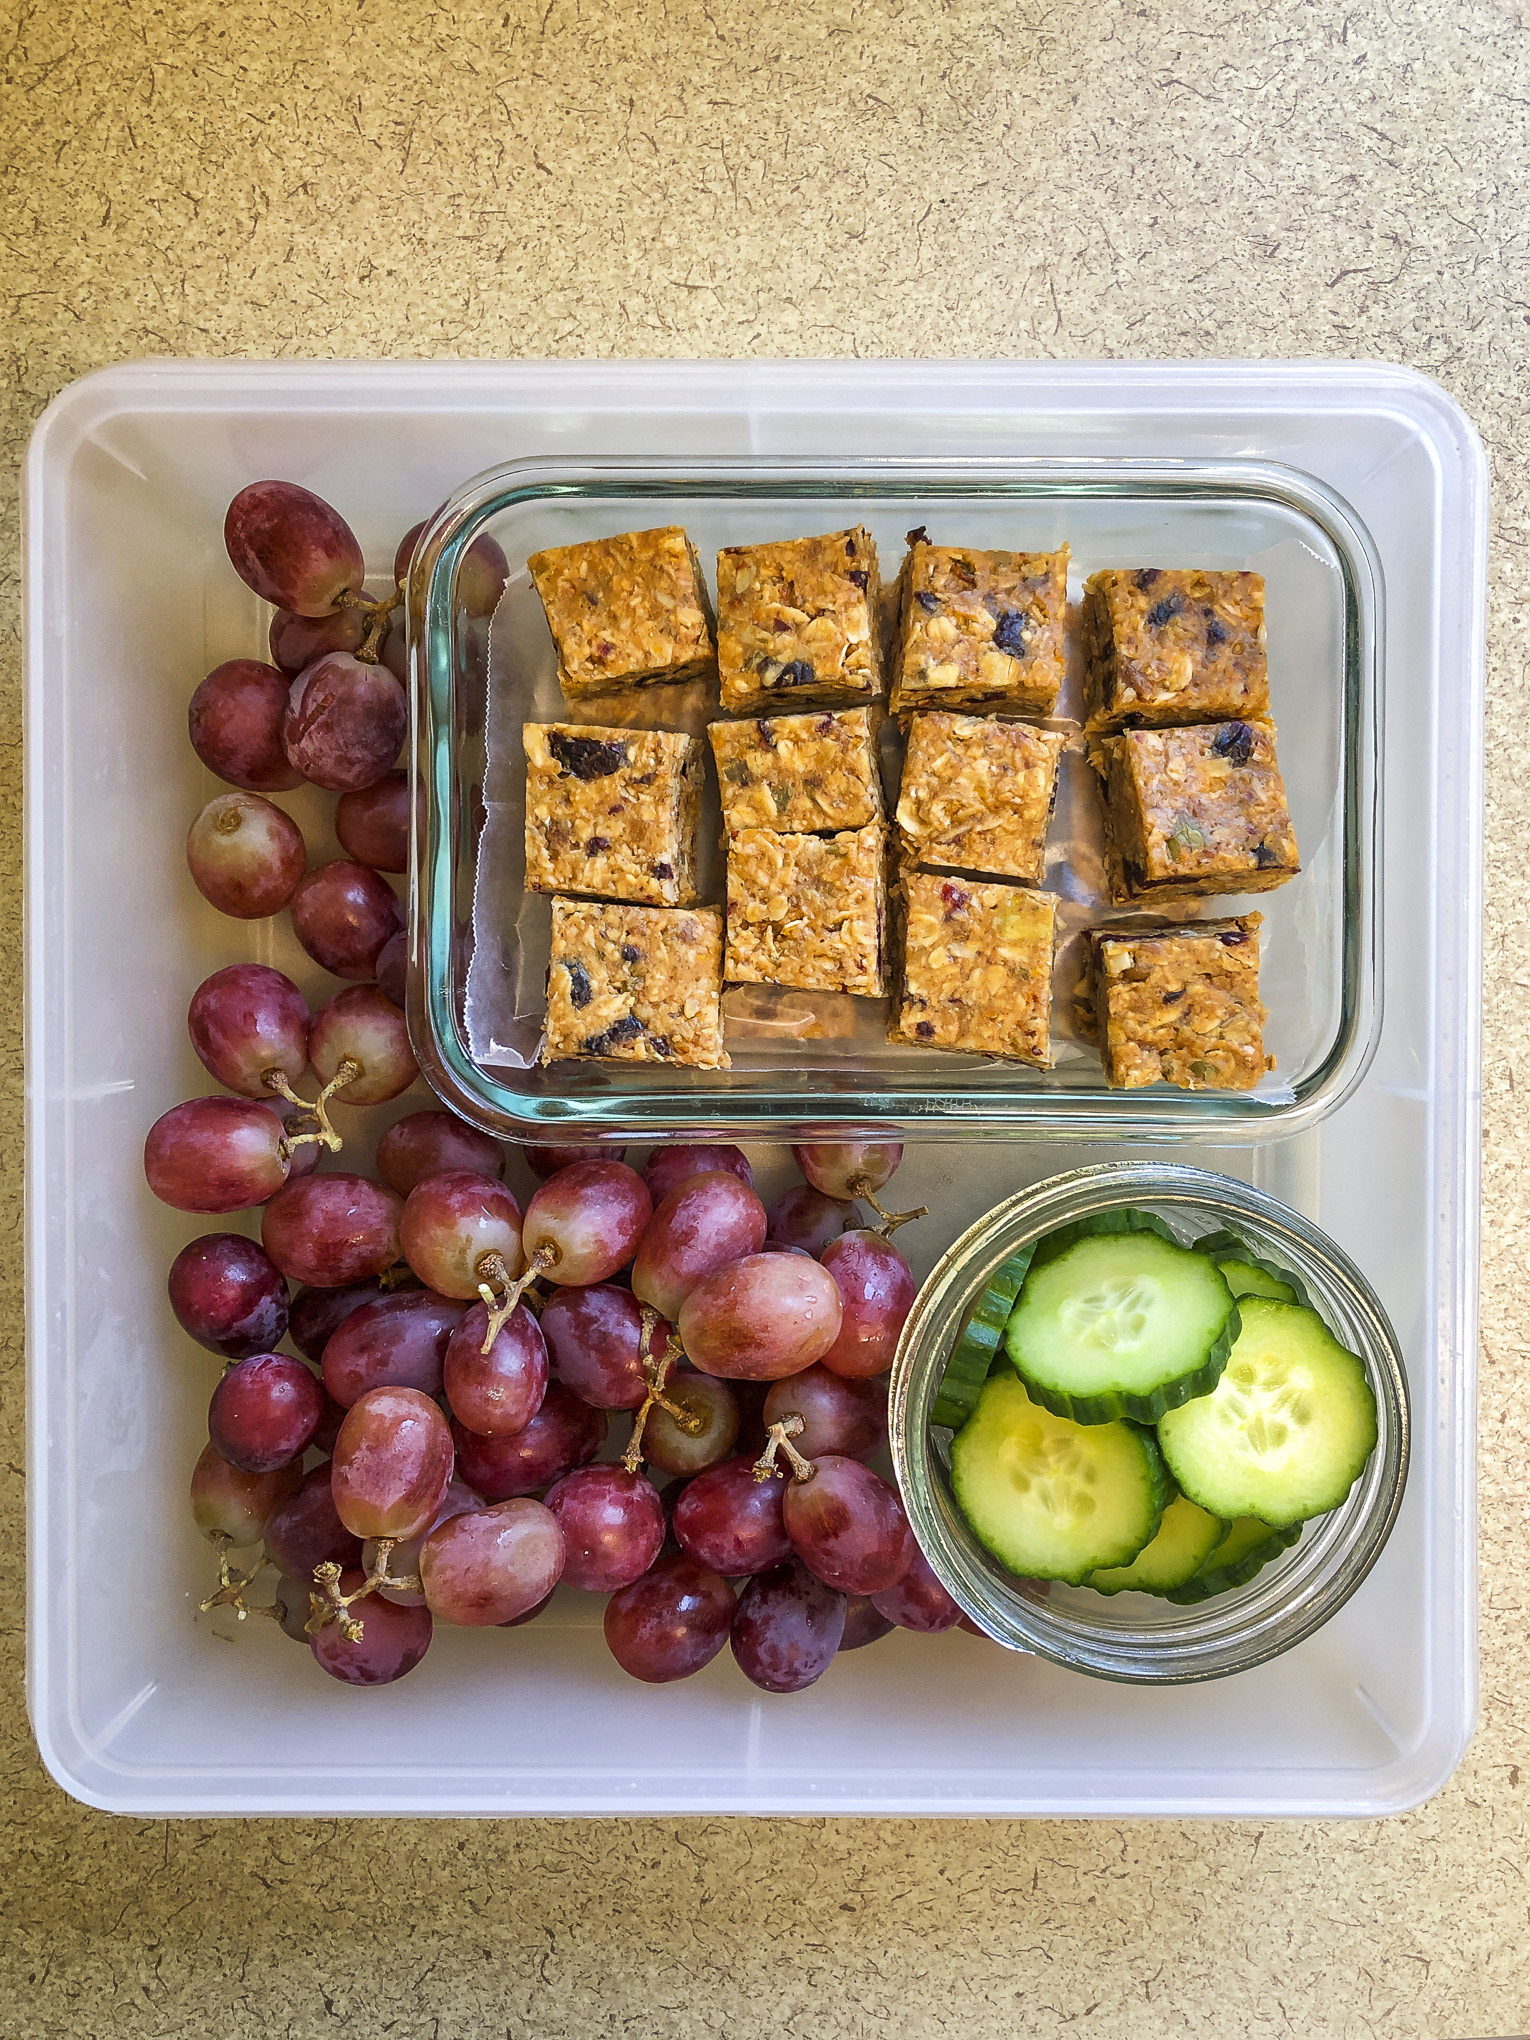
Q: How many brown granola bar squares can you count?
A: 12